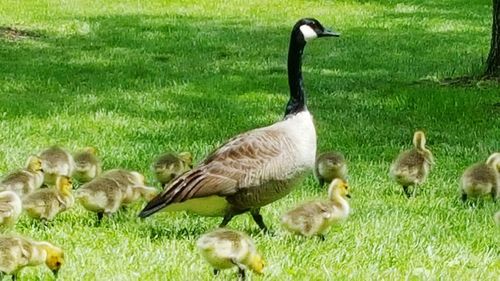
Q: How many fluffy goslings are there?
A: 14